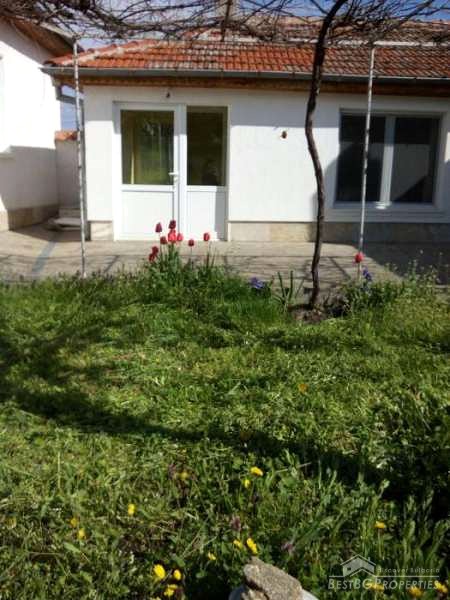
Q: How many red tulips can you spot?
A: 10